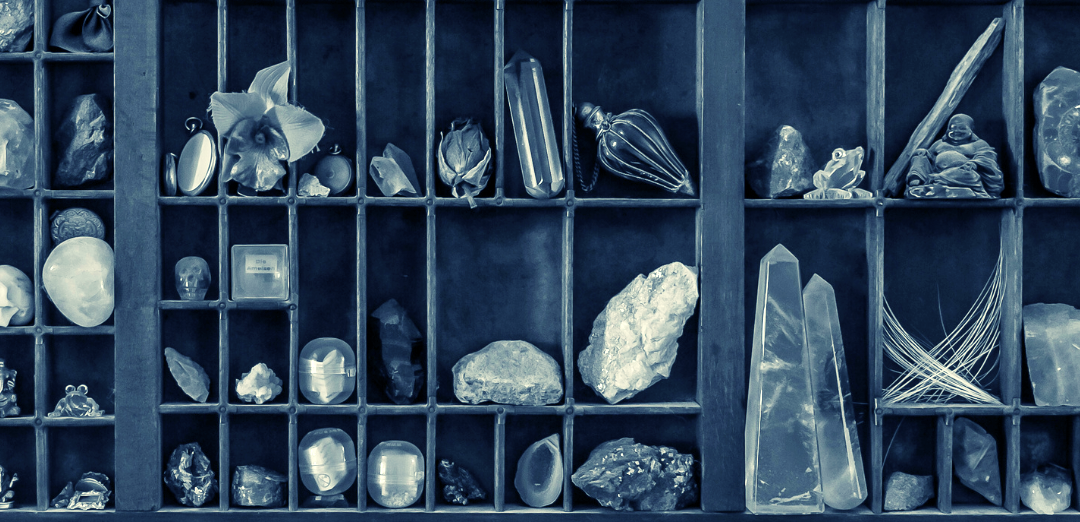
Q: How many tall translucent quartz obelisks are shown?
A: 2